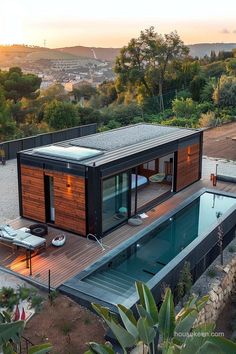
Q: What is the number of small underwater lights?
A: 2